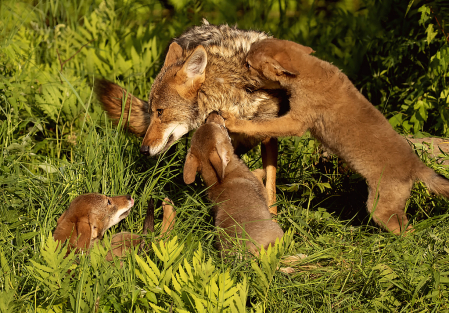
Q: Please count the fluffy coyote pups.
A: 3